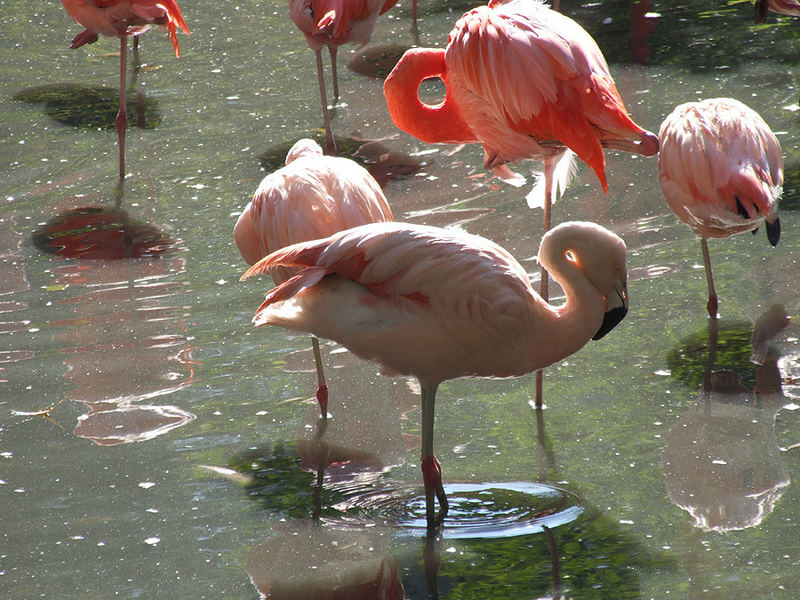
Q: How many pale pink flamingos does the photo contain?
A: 3